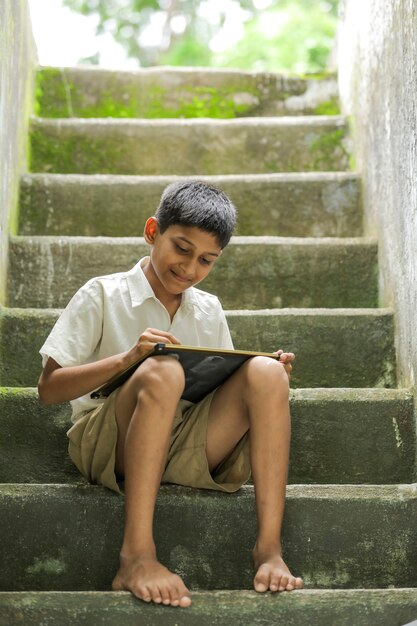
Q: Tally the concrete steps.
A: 8